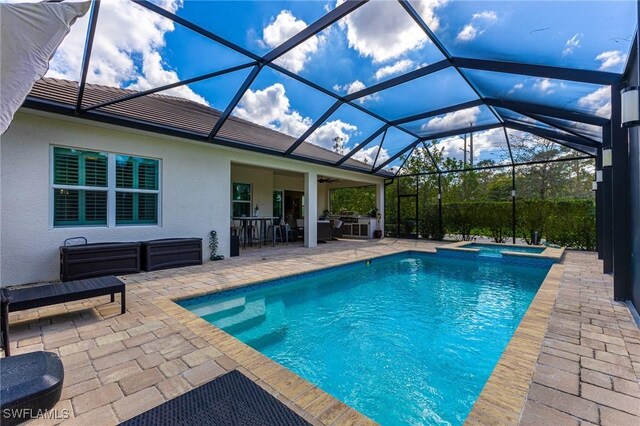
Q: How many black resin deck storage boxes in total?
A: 2